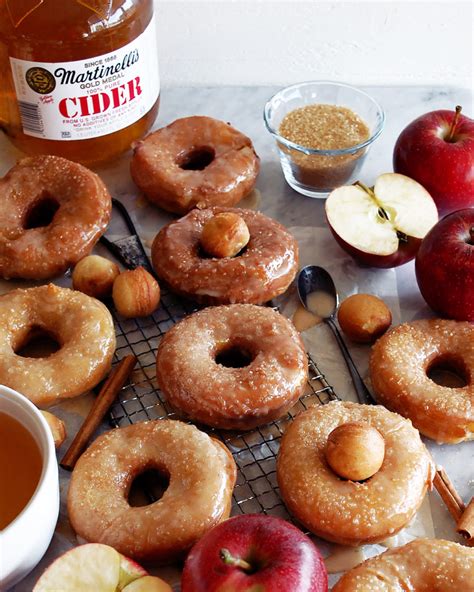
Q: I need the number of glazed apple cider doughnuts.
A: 9